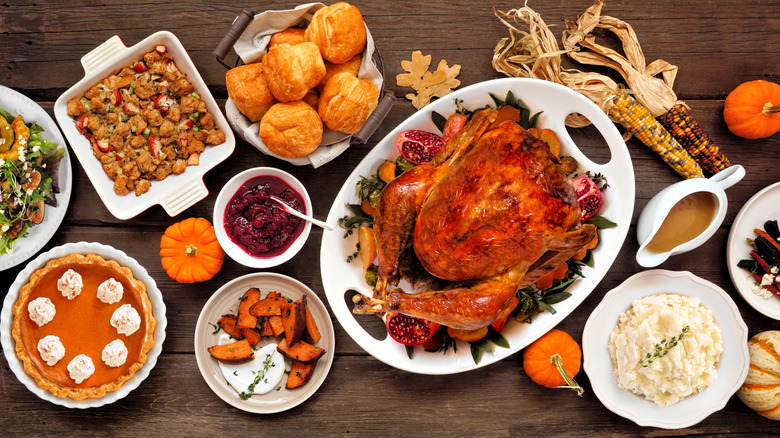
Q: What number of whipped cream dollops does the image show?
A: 7